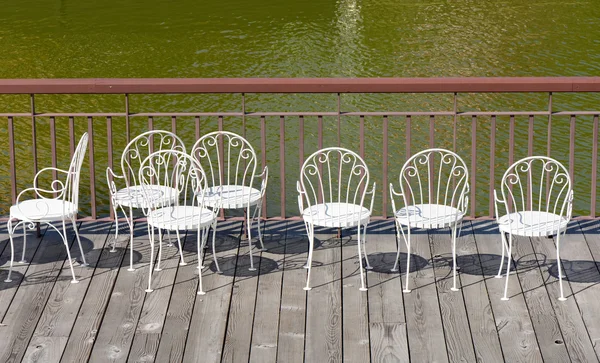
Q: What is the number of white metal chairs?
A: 7